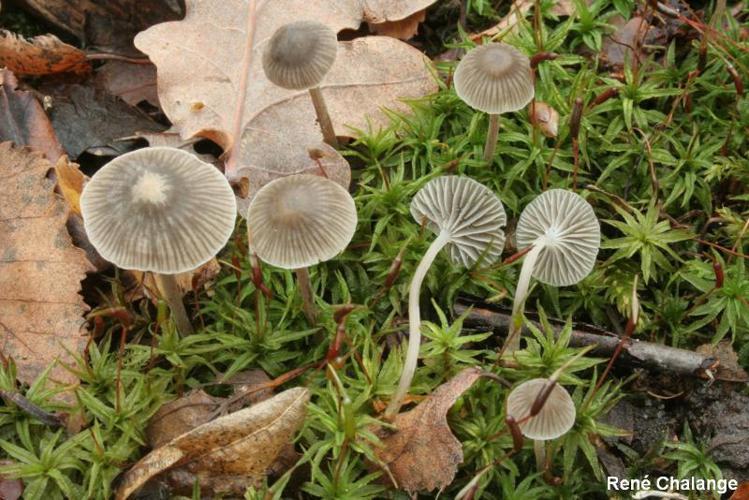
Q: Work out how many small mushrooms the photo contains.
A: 7